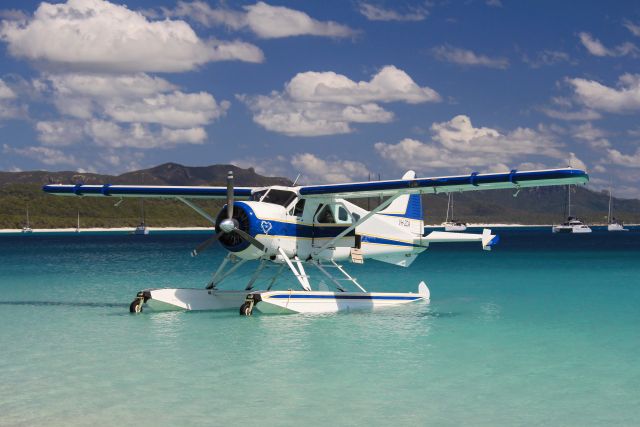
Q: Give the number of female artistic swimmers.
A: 0